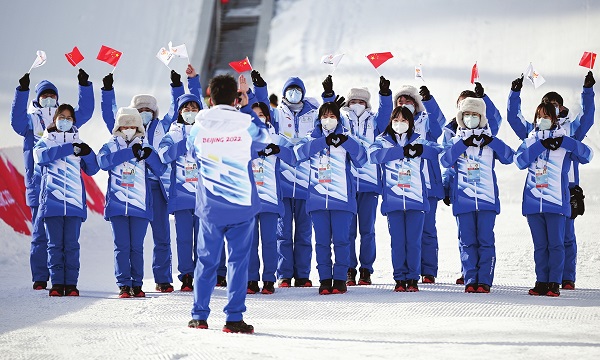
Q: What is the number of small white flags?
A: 6